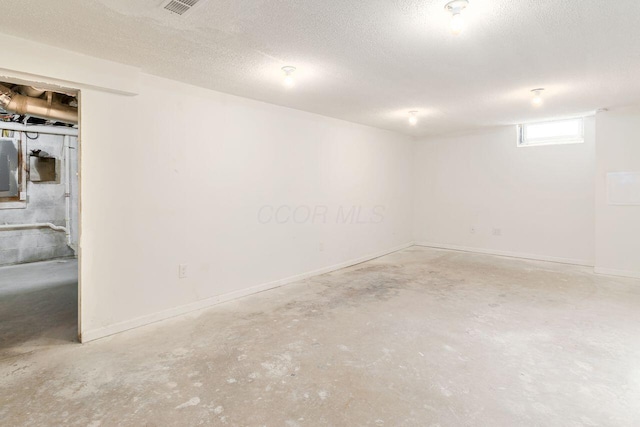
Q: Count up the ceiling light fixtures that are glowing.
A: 4